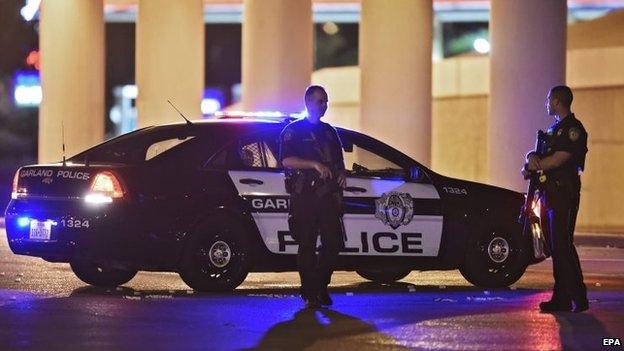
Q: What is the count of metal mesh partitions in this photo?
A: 1